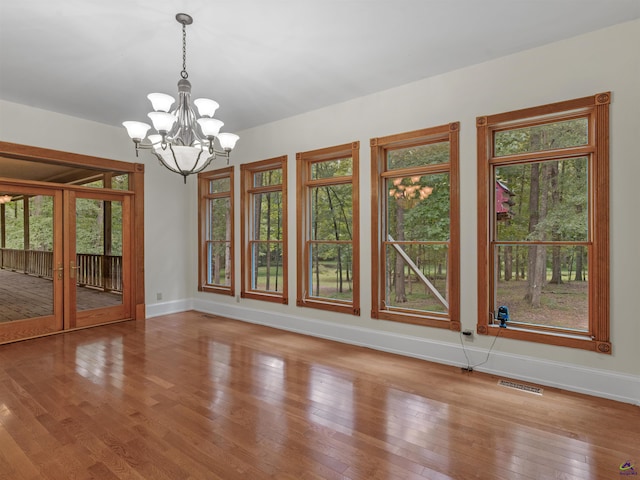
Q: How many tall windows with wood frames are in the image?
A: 5